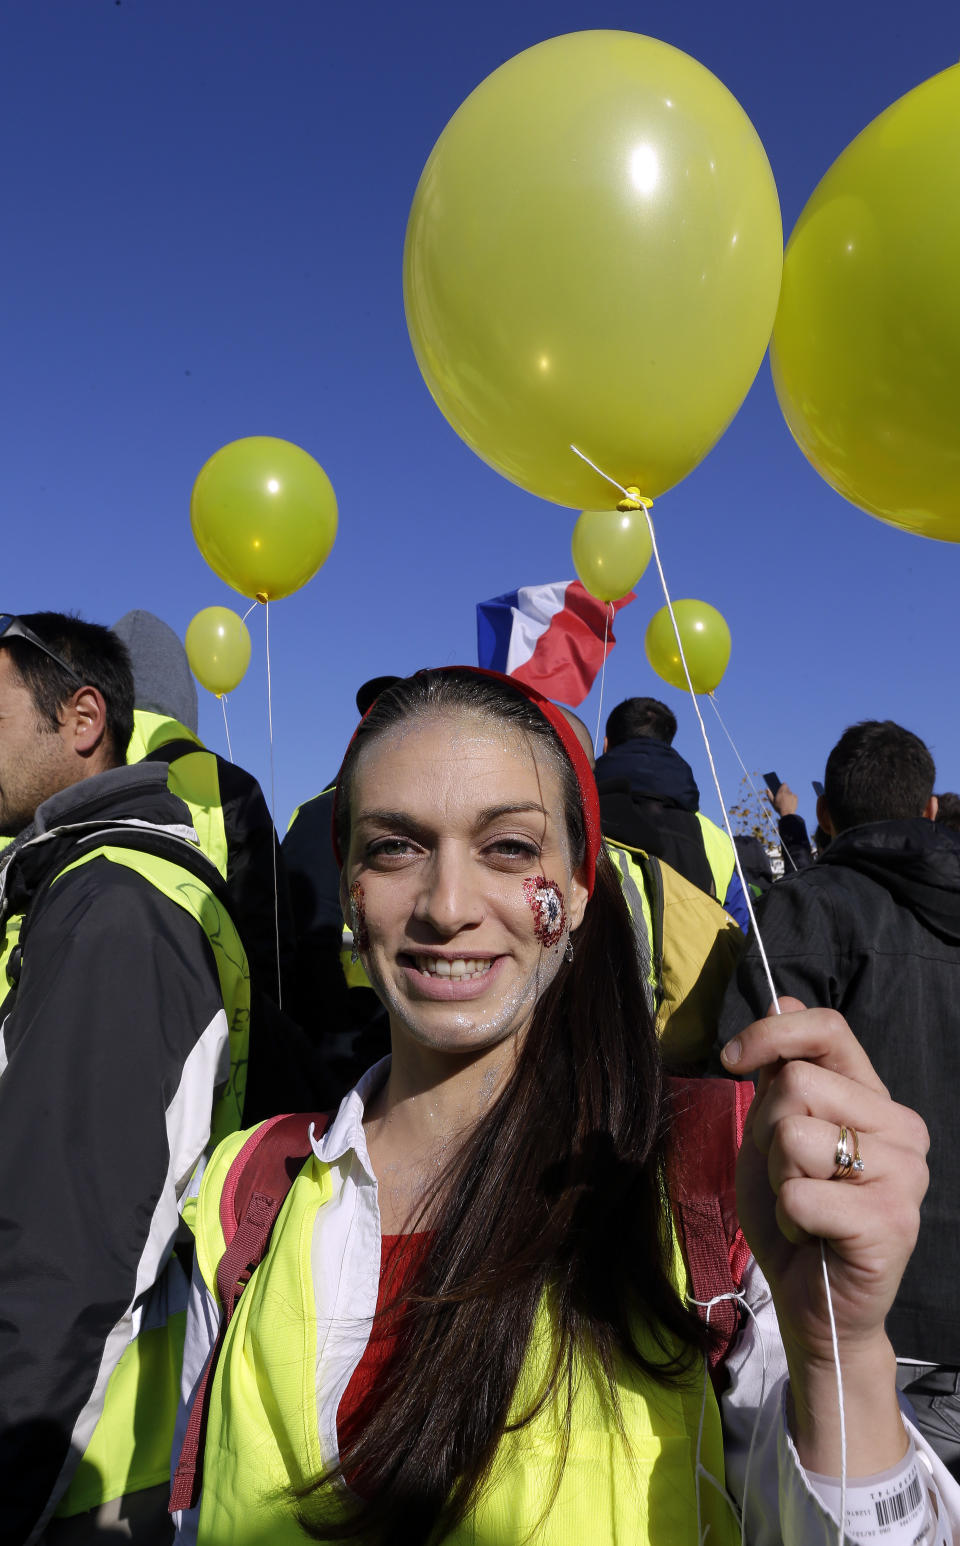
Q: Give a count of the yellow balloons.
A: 6